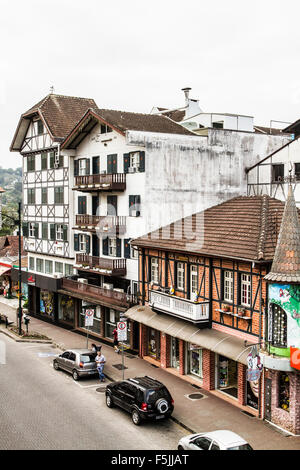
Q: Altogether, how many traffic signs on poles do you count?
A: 2